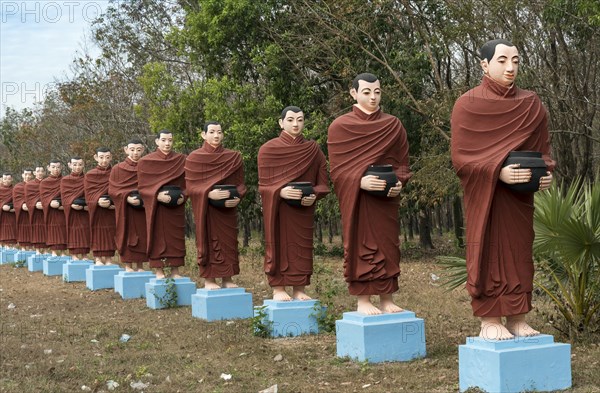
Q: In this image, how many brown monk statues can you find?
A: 12